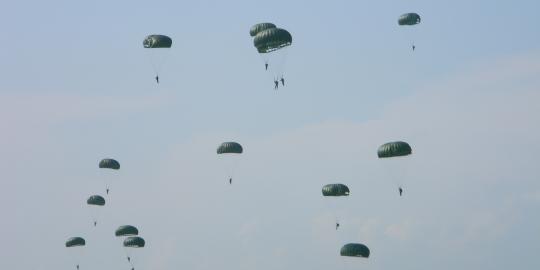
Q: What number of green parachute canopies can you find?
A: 13